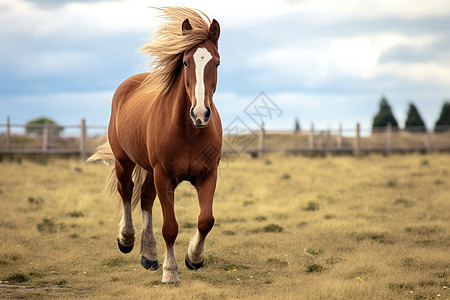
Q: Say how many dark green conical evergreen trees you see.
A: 3